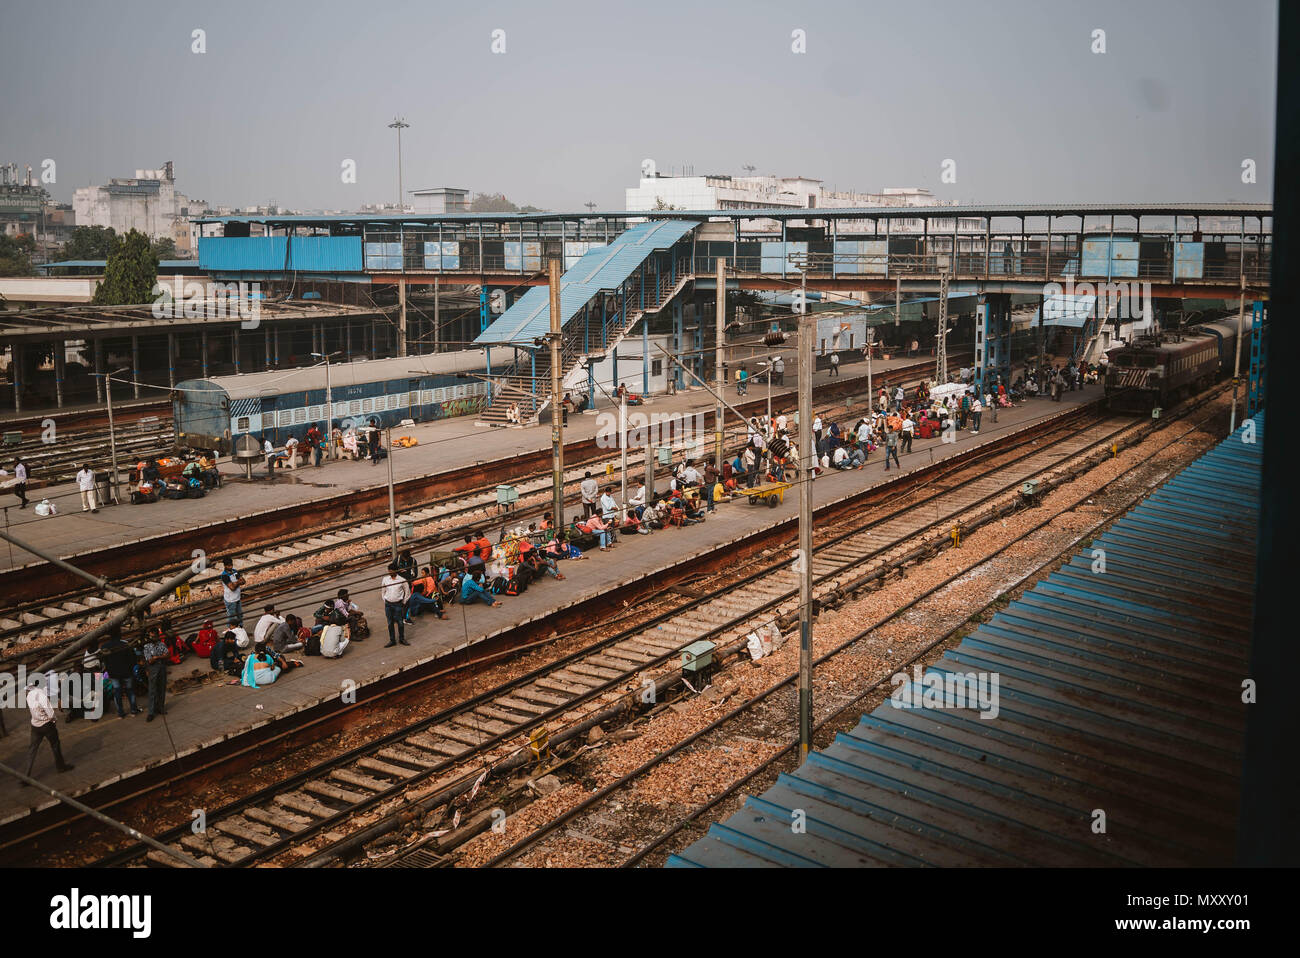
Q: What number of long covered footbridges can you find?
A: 1